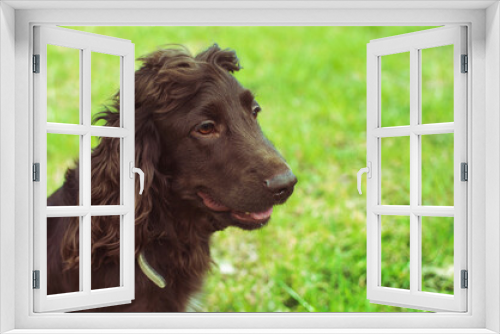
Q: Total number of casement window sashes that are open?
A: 2